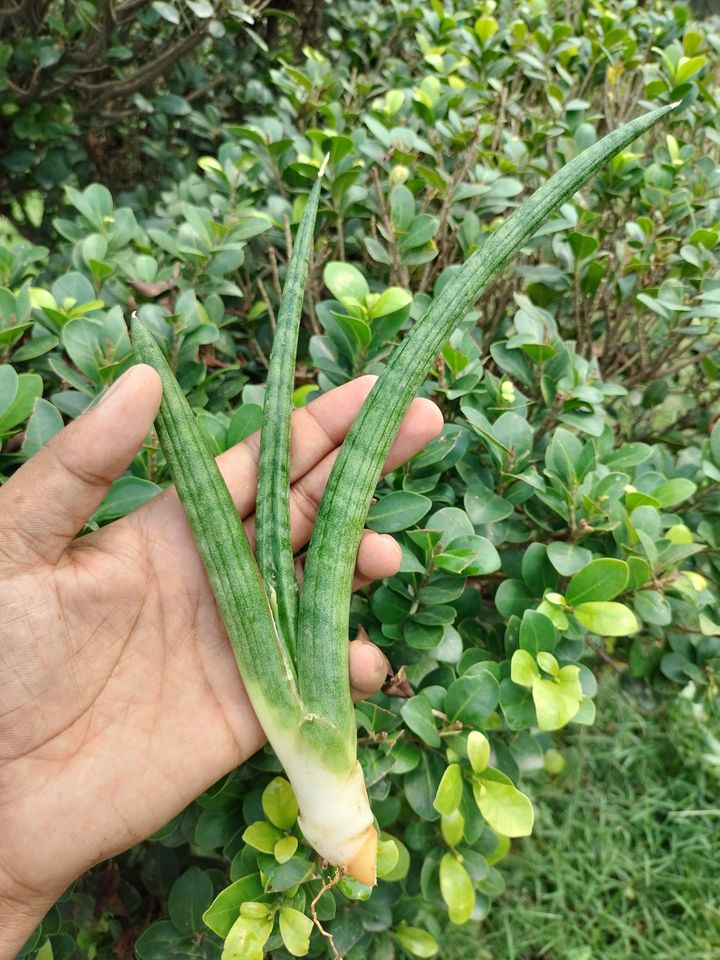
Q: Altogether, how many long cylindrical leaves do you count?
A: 3